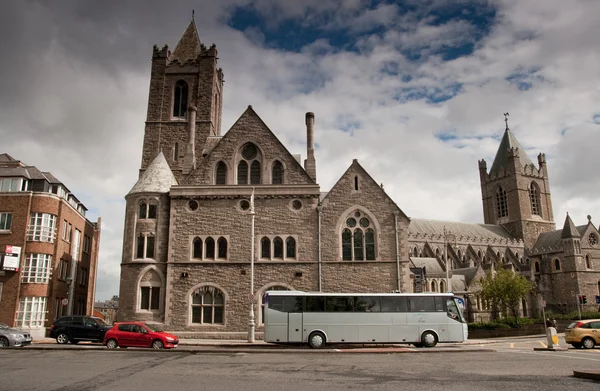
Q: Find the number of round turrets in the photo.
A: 1